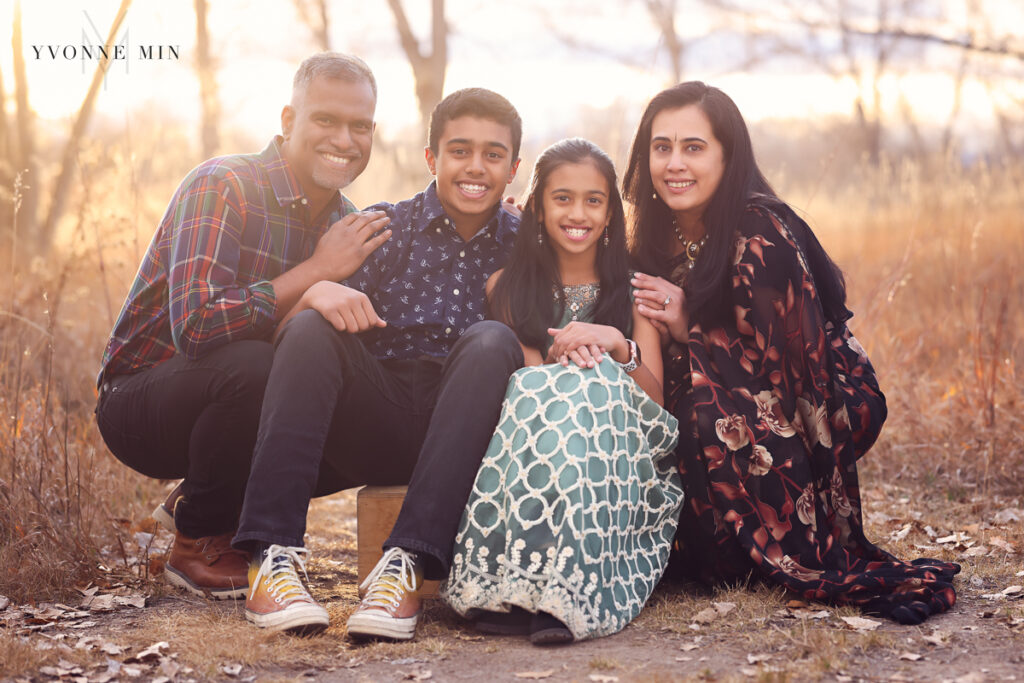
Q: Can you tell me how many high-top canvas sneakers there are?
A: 2